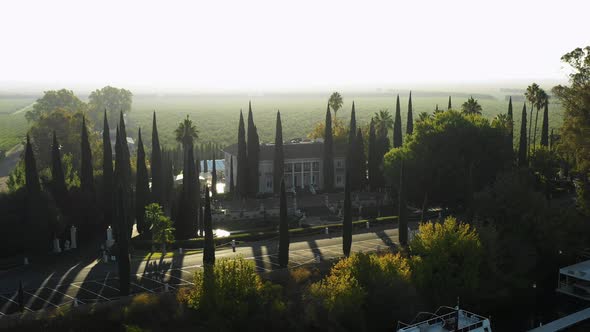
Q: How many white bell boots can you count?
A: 0